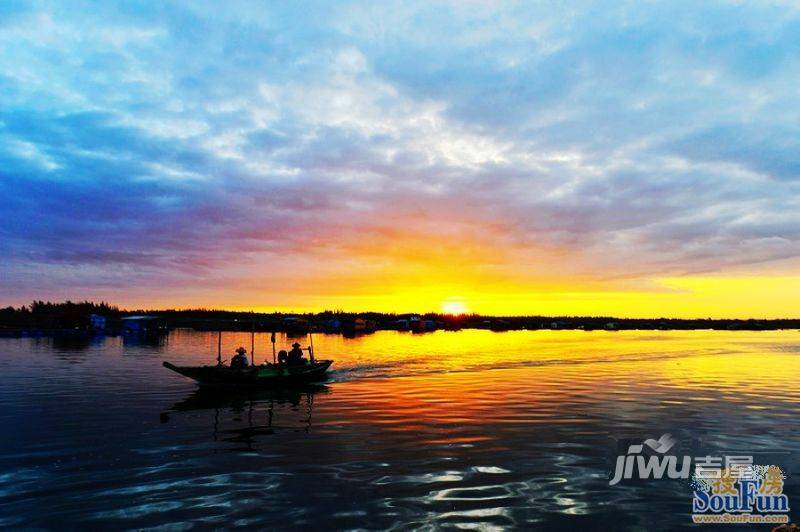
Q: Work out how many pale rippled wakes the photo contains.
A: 1